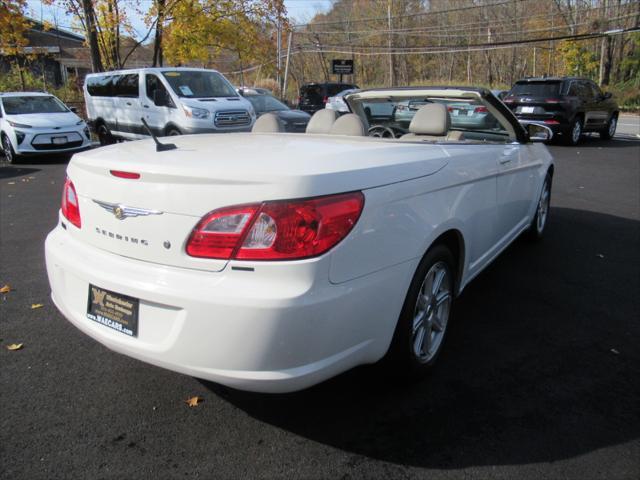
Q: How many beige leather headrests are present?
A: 4